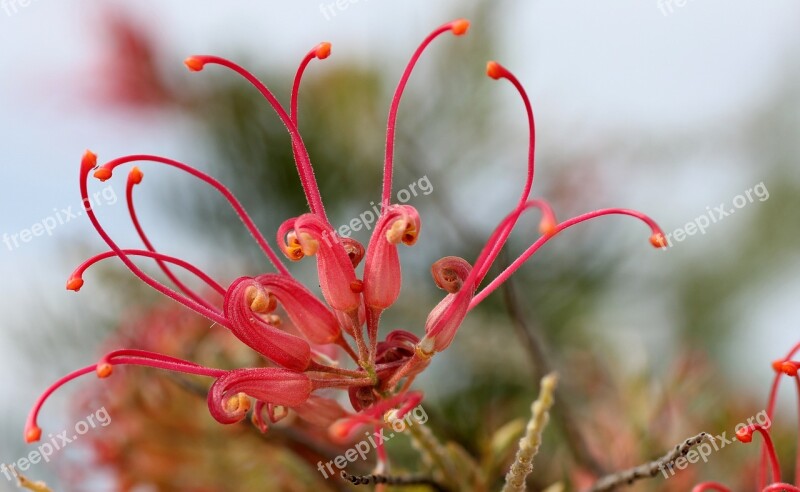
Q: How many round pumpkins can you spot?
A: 0